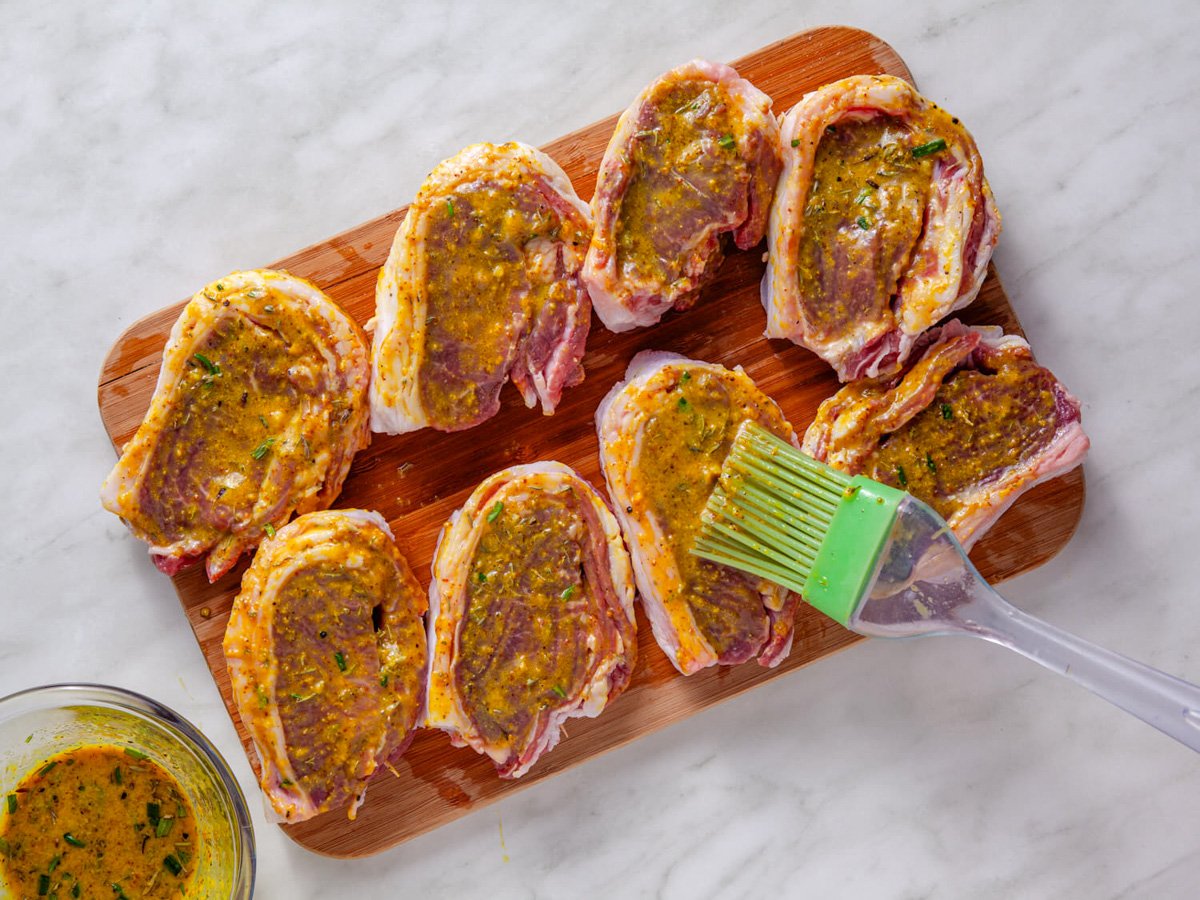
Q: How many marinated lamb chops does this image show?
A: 8